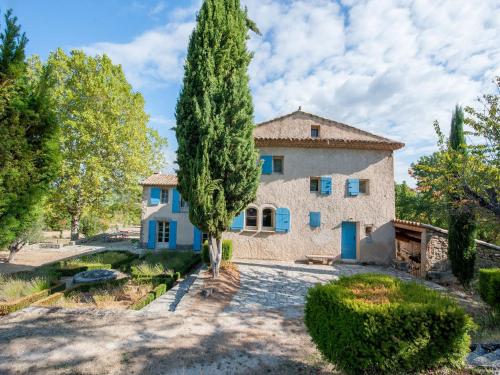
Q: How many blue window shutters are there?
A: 11